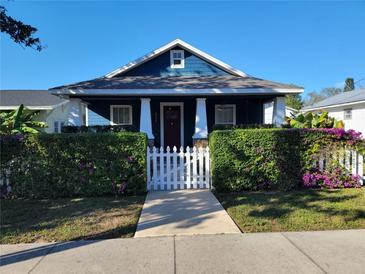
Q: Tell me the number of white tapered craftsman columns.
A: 4